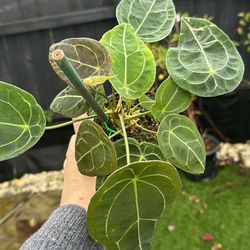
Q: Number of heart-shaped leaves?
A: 11